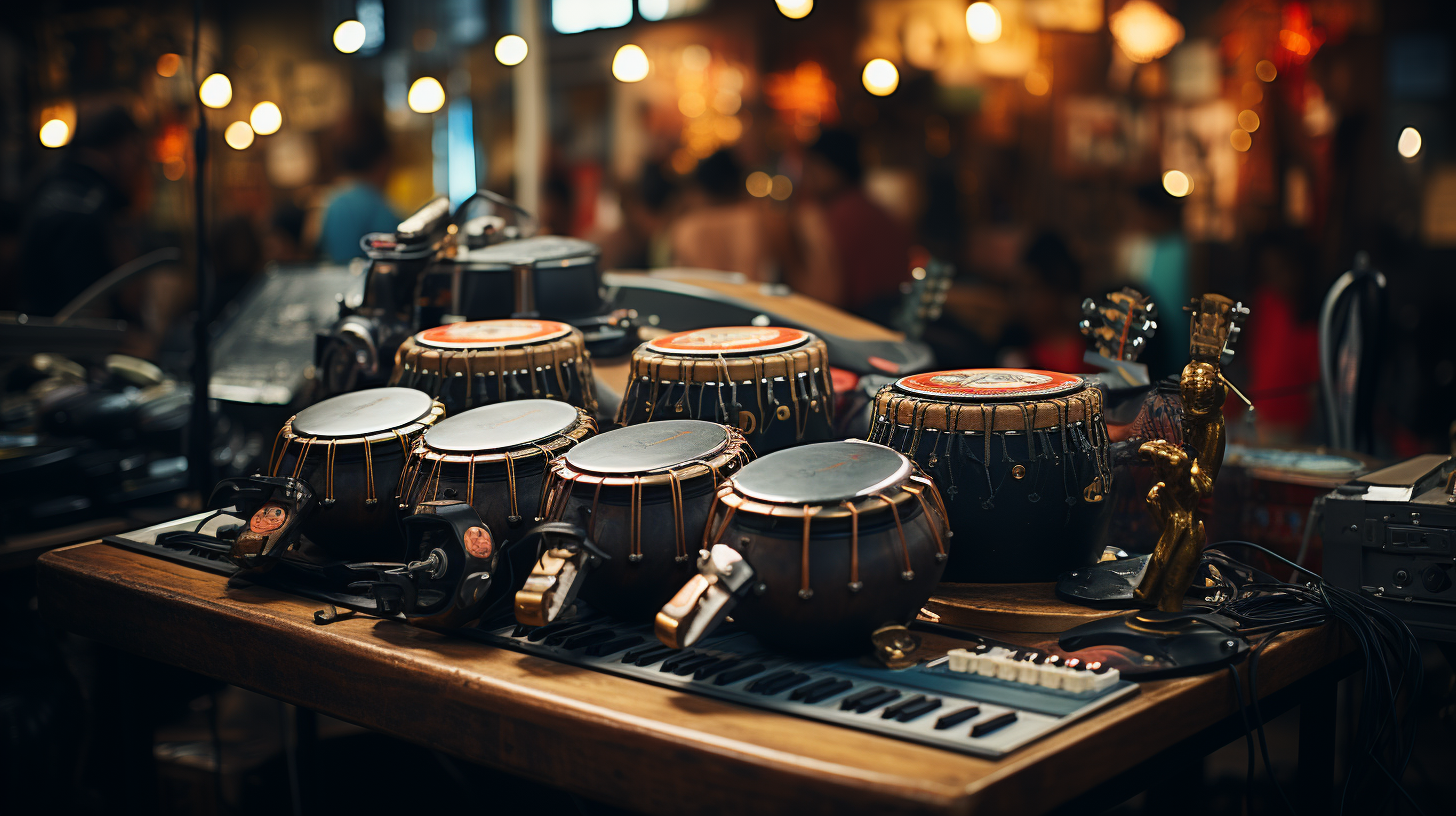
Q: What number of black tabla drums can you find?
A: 7